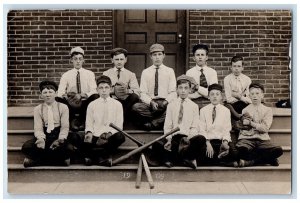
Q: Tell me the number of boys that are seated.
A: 10